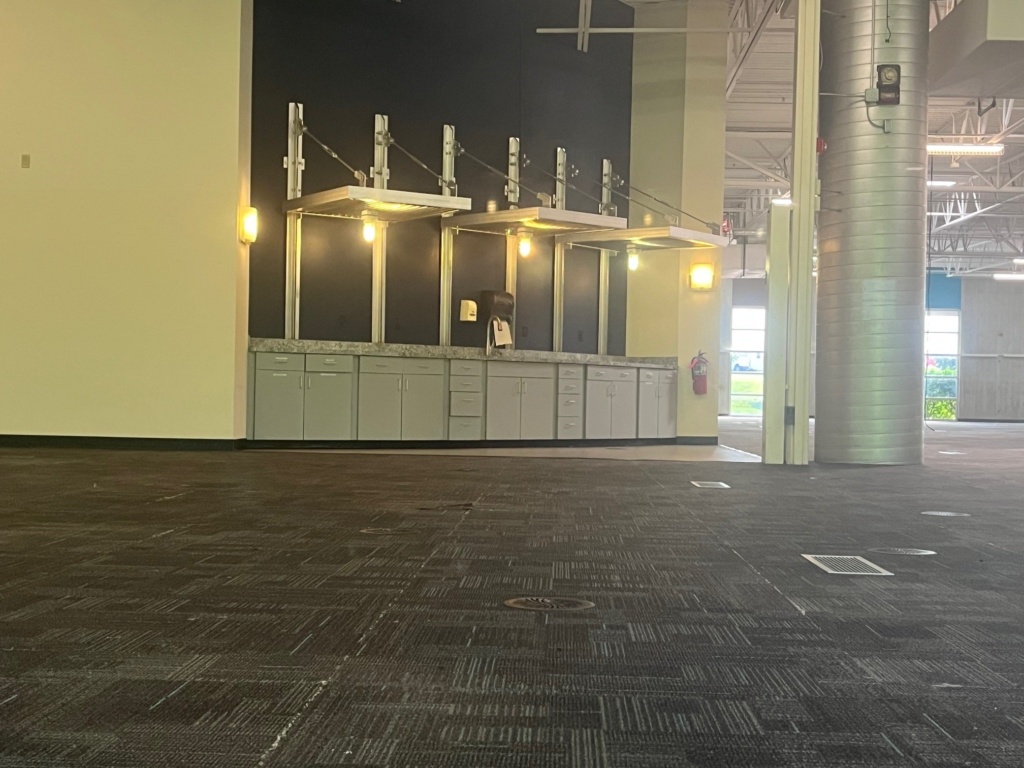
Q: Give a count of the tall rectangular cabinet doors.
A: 10